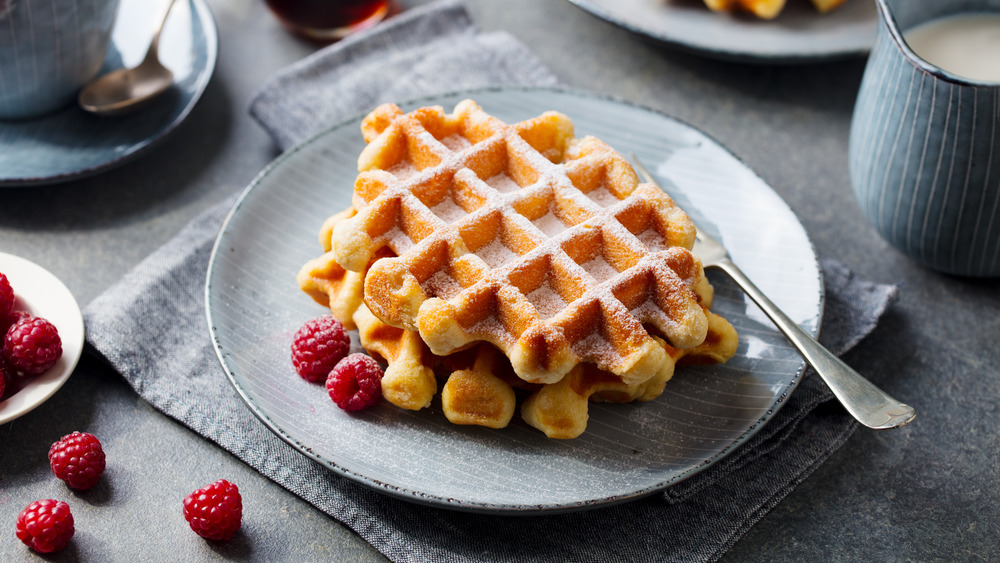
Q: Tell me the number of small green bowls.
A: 0